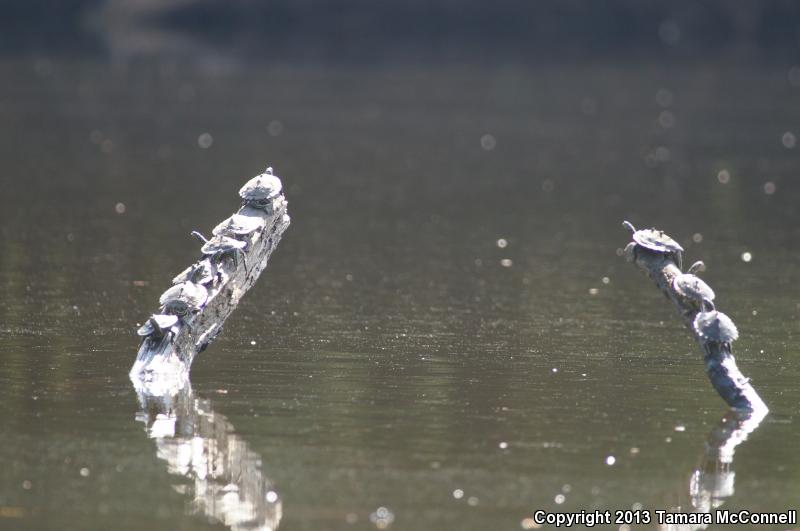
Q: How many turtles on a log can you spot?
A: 9